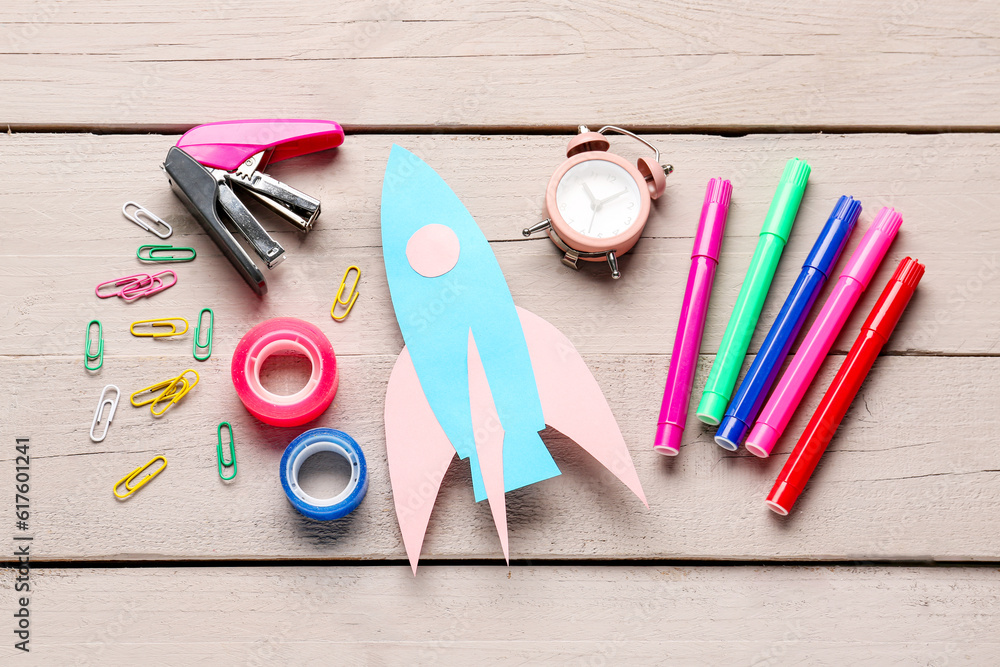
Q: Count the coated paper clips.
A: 13